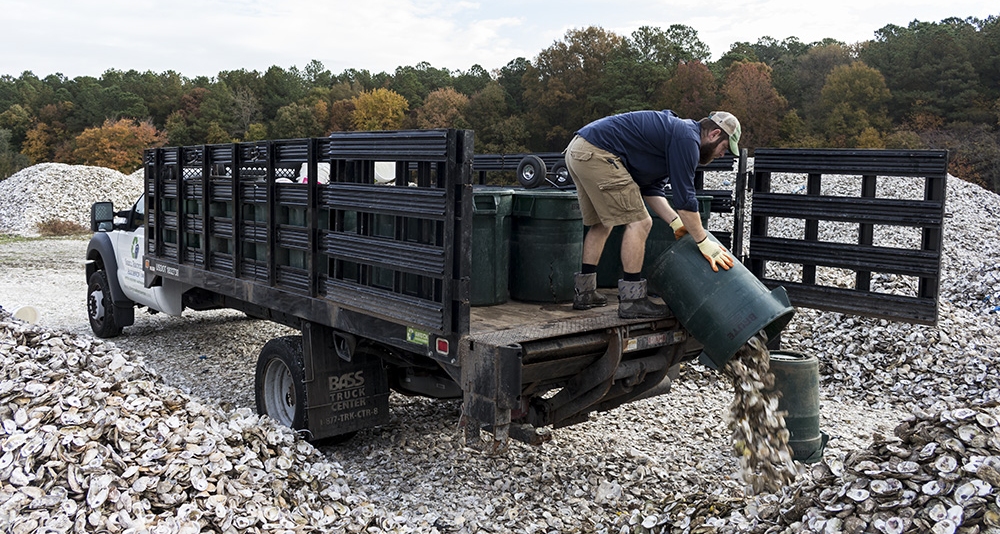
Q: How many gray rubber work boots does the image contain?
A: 2